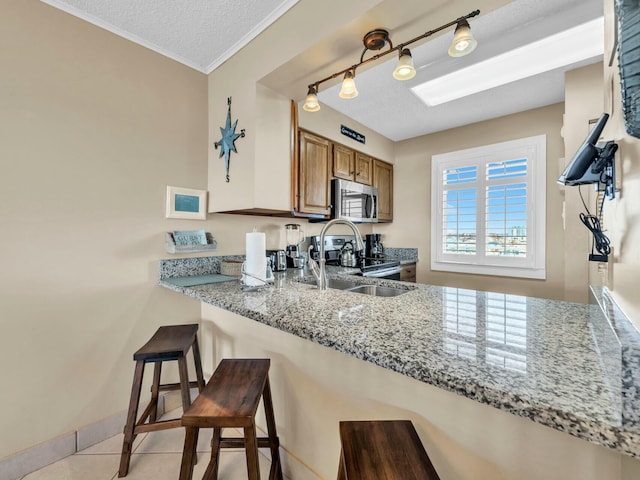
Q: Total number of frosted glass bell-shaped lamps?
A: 4